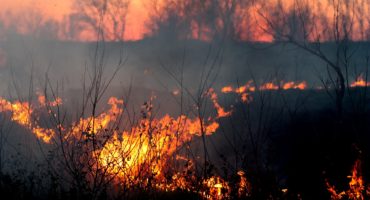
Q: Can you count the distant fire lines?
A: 1